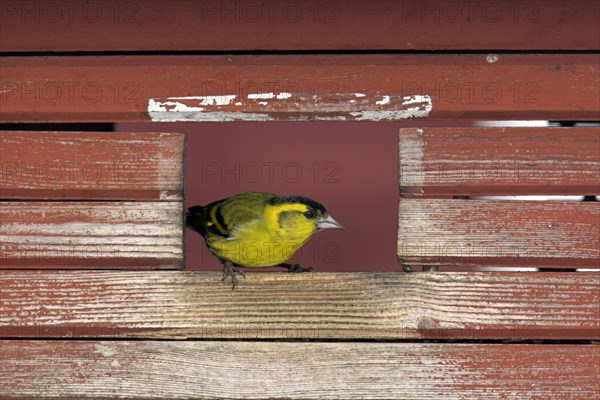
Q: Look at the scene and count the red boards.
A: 8